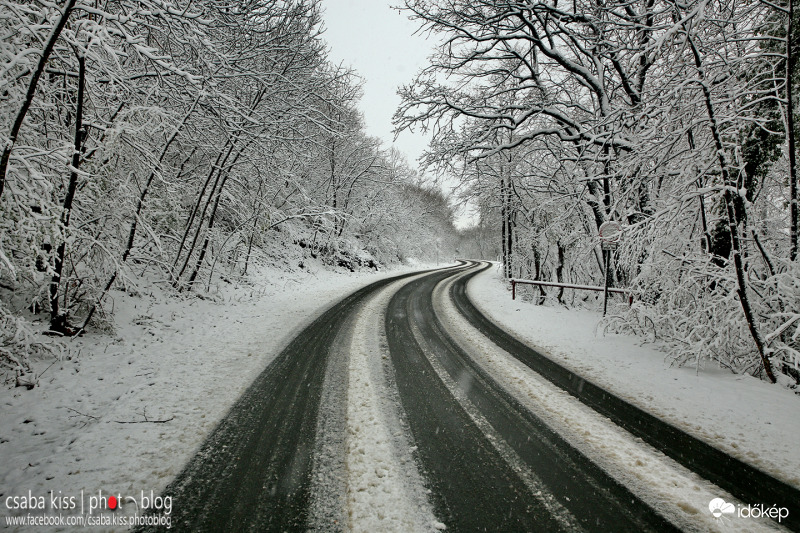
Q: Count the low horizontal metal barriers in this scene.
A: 1